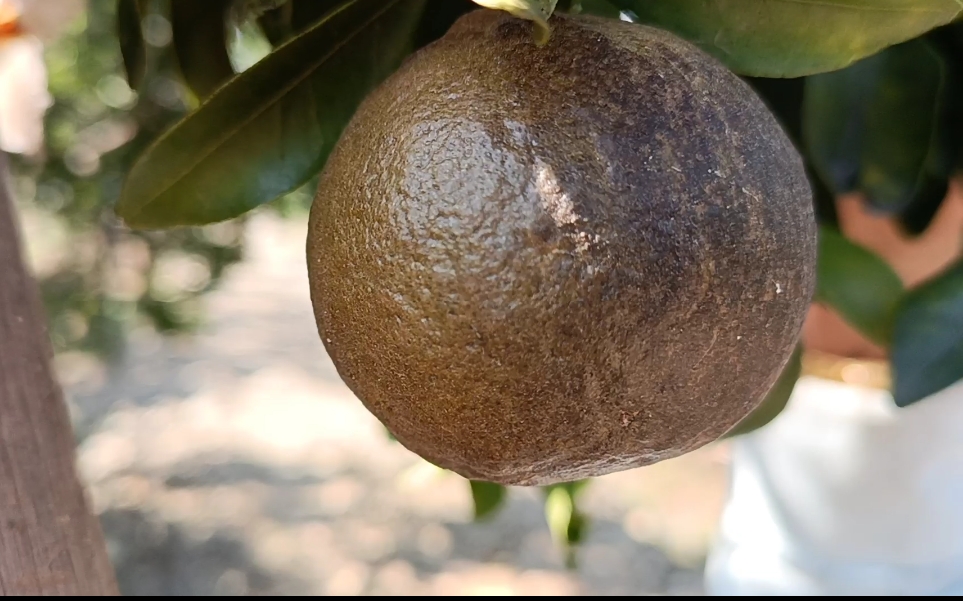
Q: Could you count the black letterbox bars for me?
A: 1